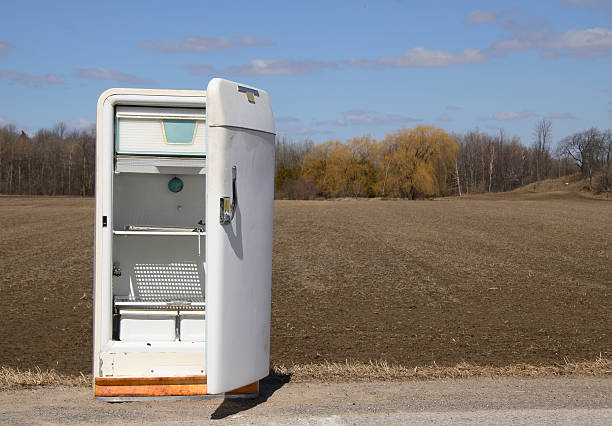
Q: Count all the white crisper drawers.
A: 2